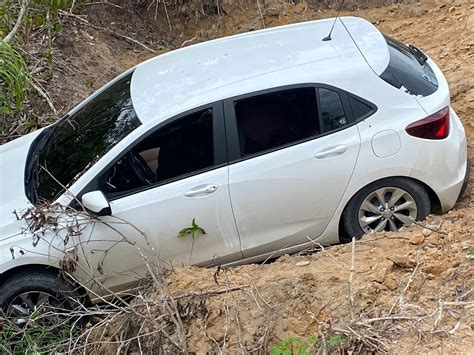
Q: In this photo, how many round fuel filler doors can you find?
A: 1